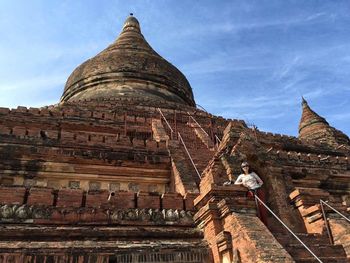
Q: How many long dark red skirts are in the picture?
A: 1